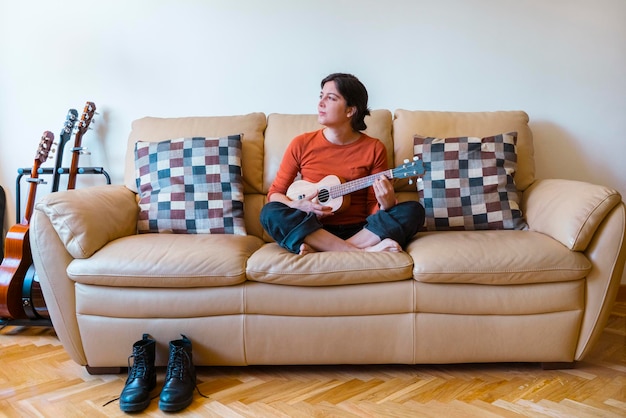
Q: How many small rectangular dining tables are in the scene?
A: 0